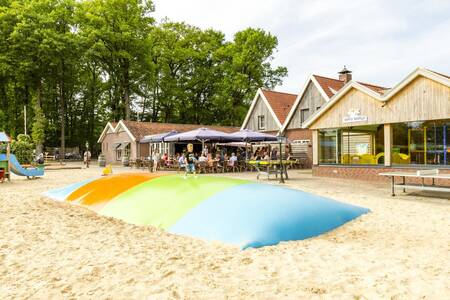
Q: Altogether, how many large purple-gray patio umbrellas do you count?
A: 3